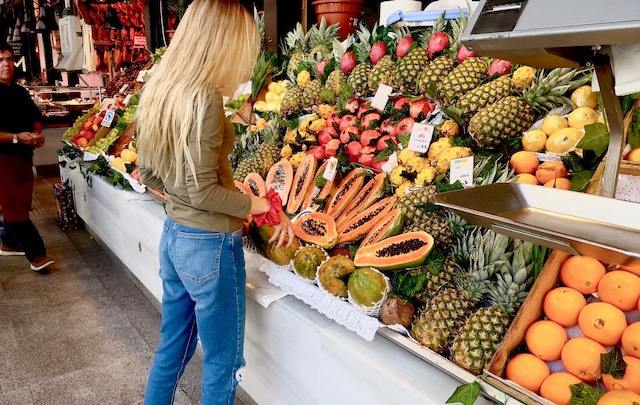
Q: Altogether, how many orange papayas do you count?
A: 11